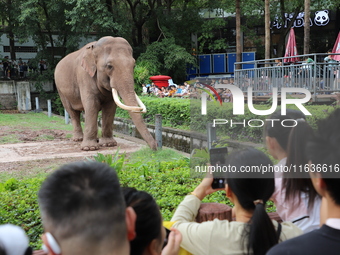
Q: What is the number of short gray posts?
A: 5